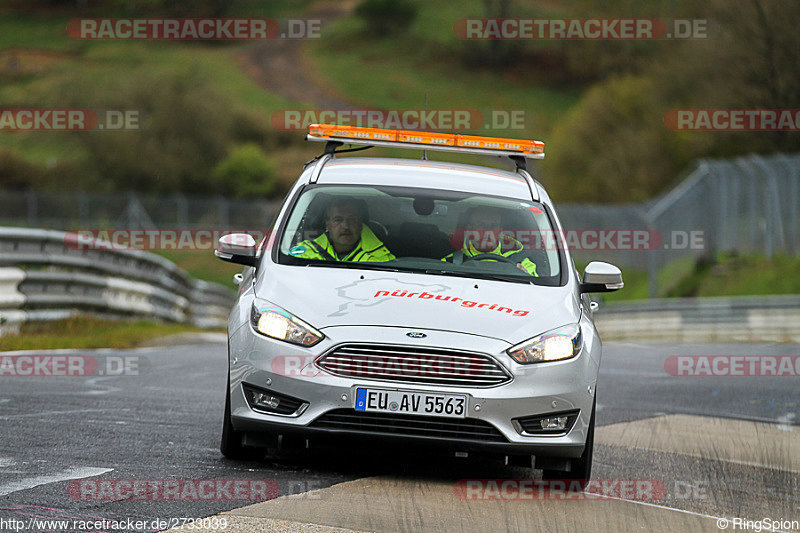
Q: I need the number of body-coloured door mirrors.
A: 2